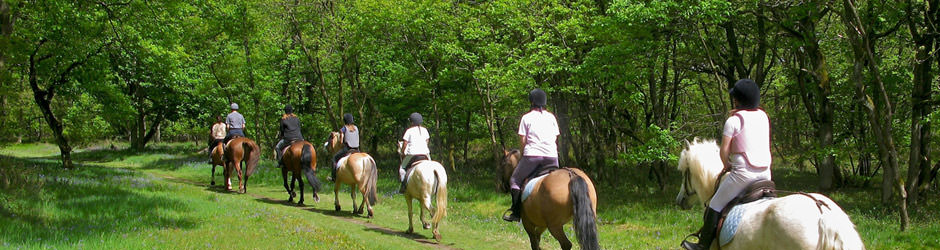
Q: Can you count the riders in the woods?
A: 7